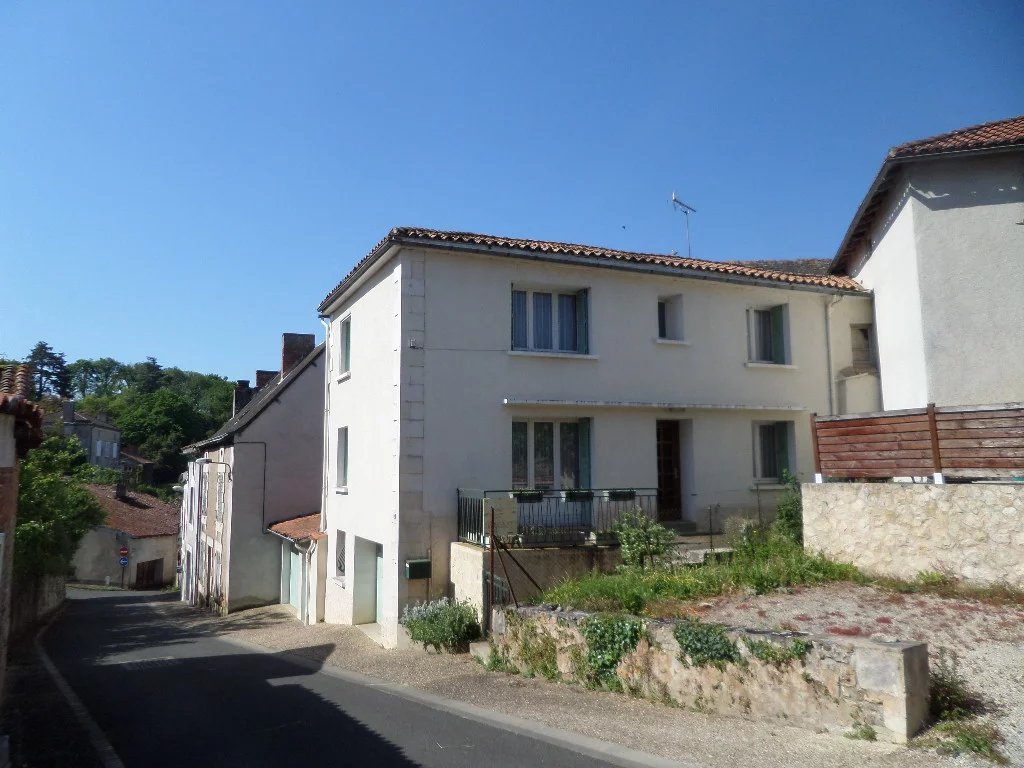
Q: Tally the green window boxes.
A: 3